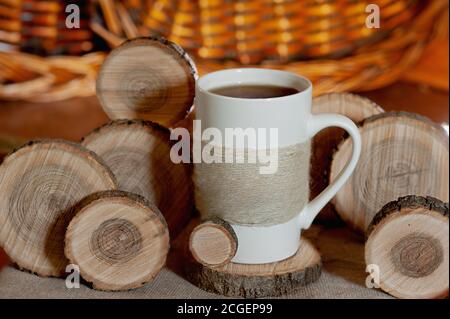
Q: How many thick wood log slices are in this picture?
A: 9